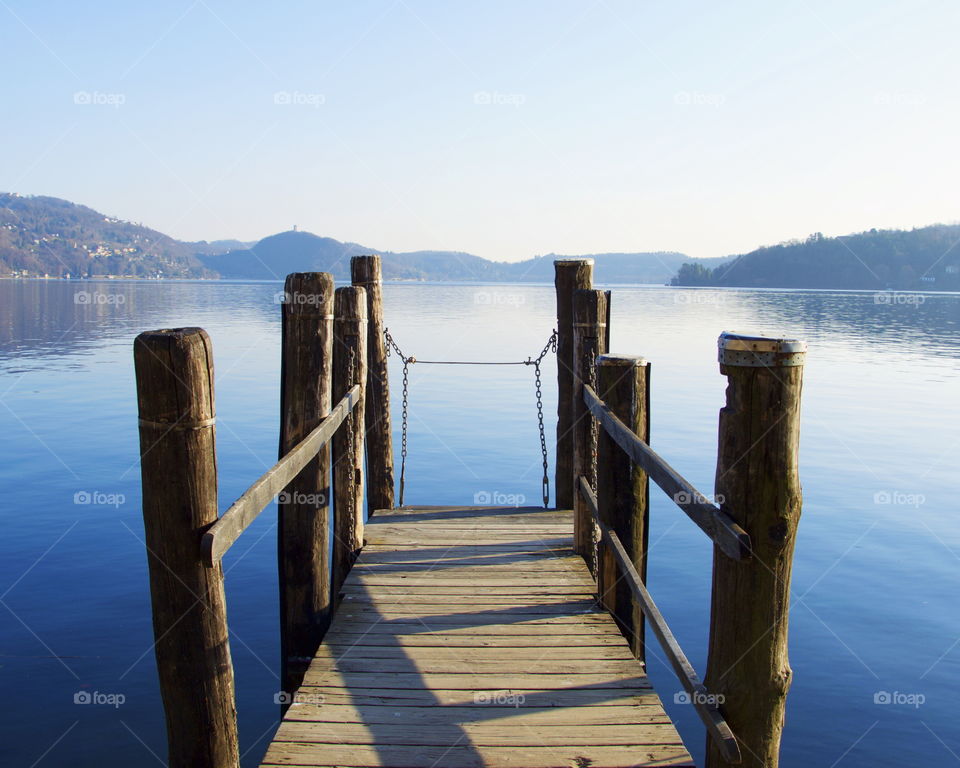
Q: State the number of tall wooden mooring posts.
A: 8